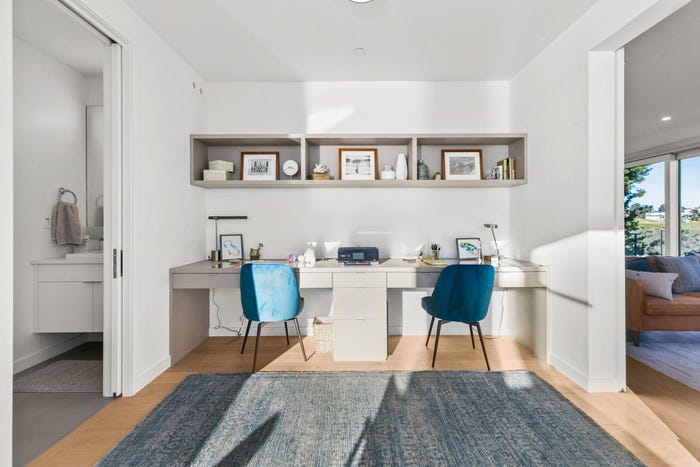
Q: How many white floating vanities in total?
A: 1